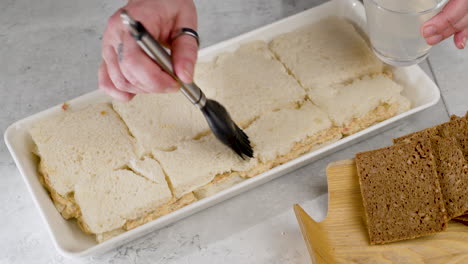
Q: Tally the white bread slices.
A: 8